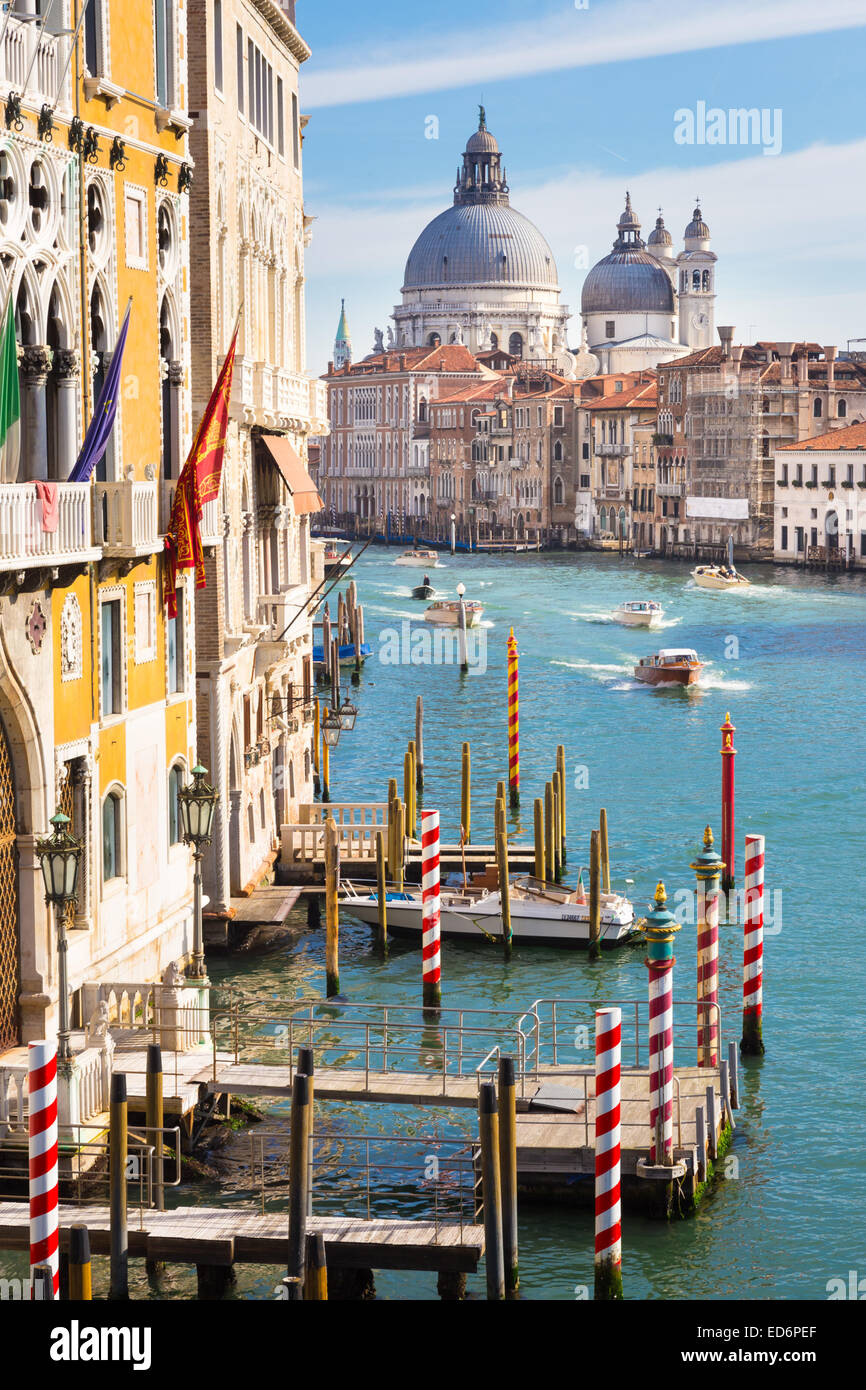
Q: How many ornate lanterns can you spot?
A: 4